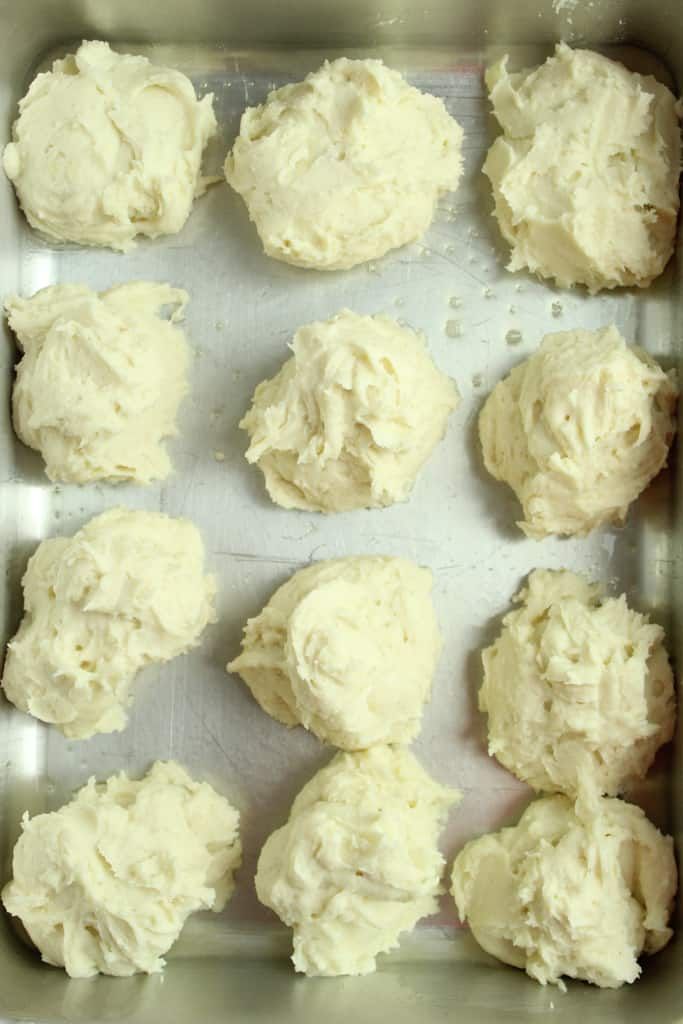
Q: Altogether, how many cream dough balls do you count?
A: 12